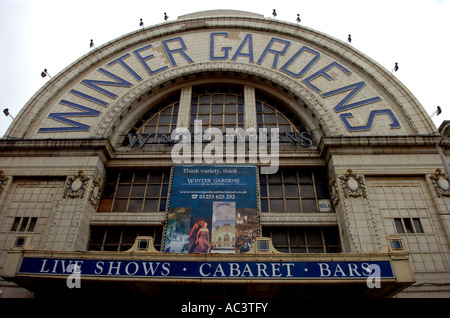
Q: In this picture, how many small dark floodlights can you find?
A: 10